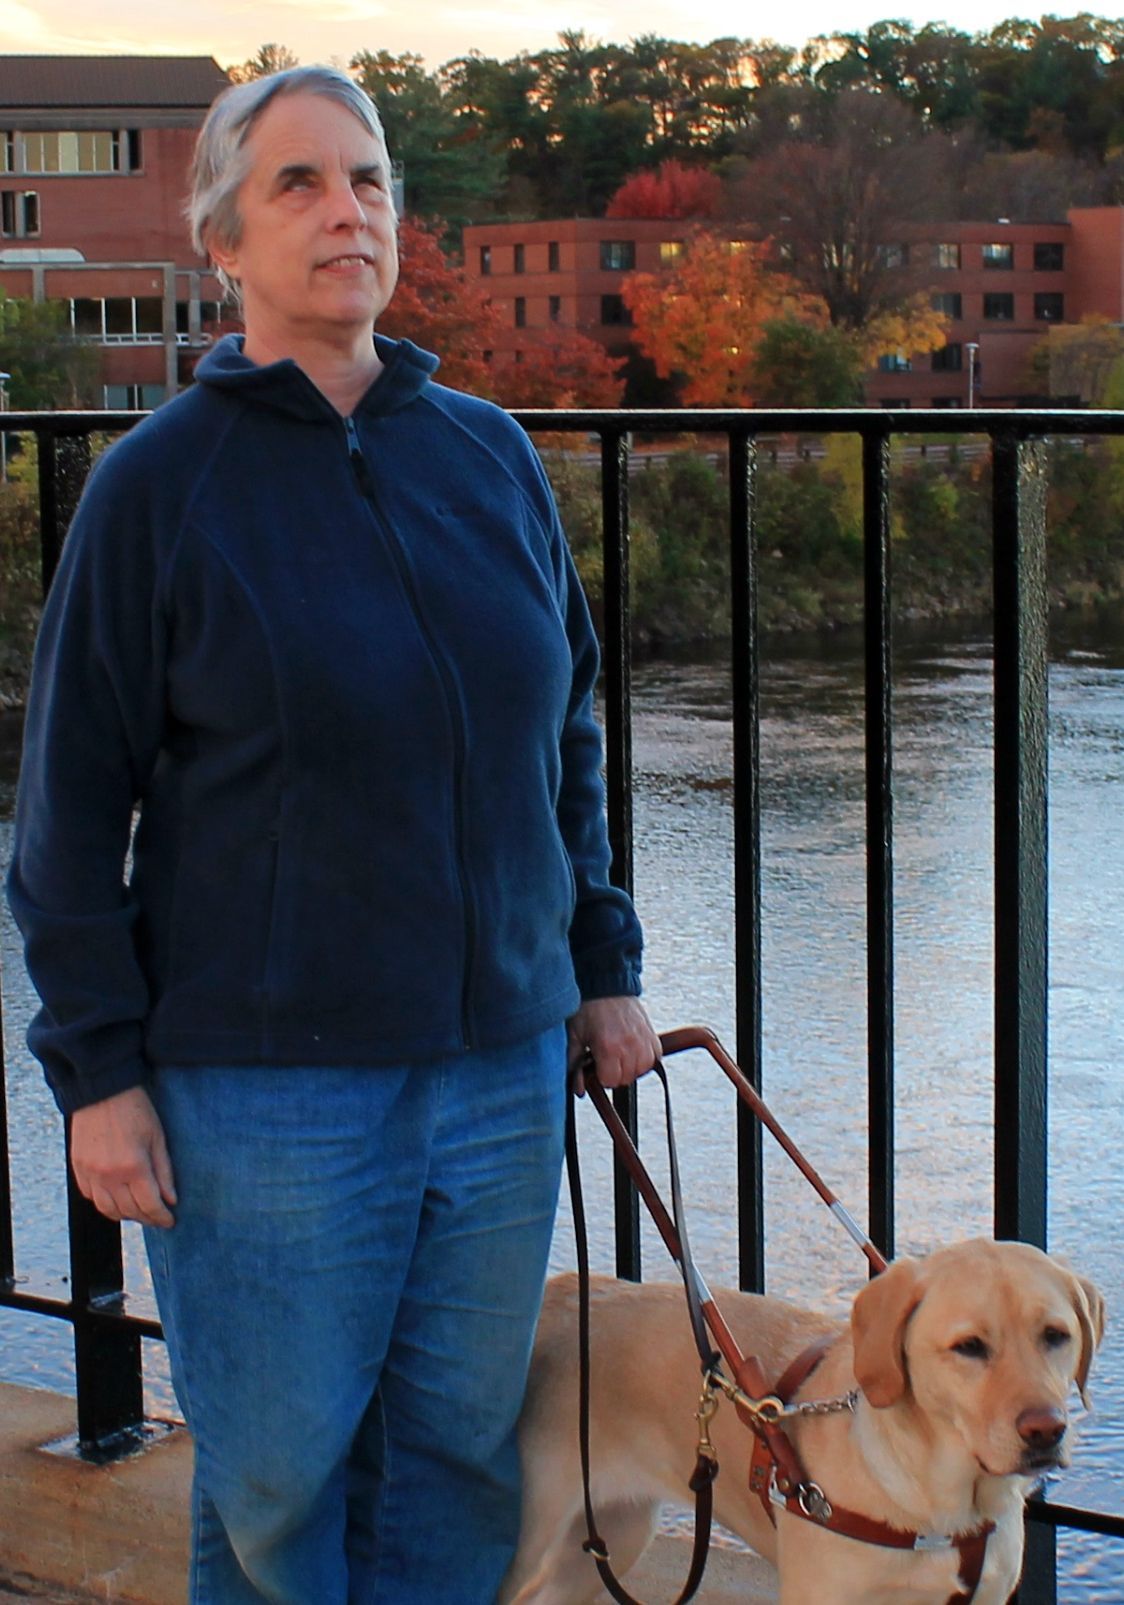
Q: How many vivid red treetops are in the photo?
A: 1